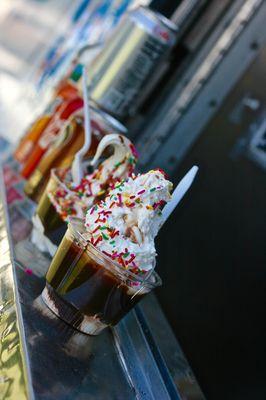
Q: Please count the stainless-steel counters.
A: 1